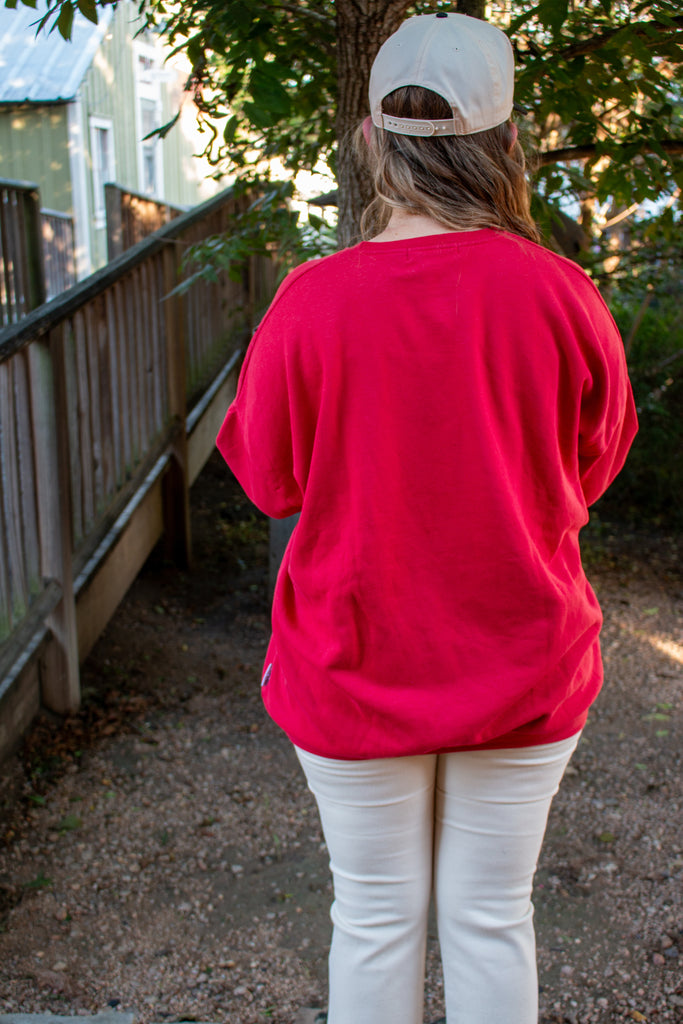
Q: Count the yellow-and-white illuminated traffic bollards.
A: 0